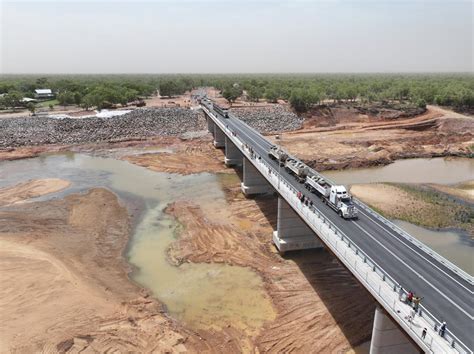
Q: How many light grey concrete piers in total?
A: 6